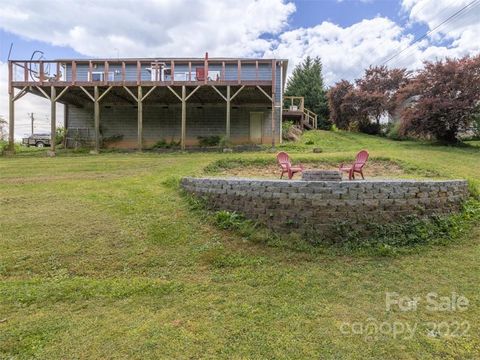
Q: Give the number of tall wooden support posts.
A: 7